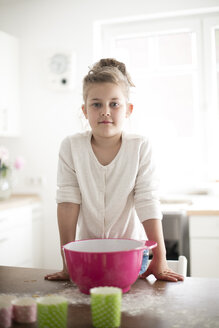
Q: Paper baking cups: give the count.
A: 4